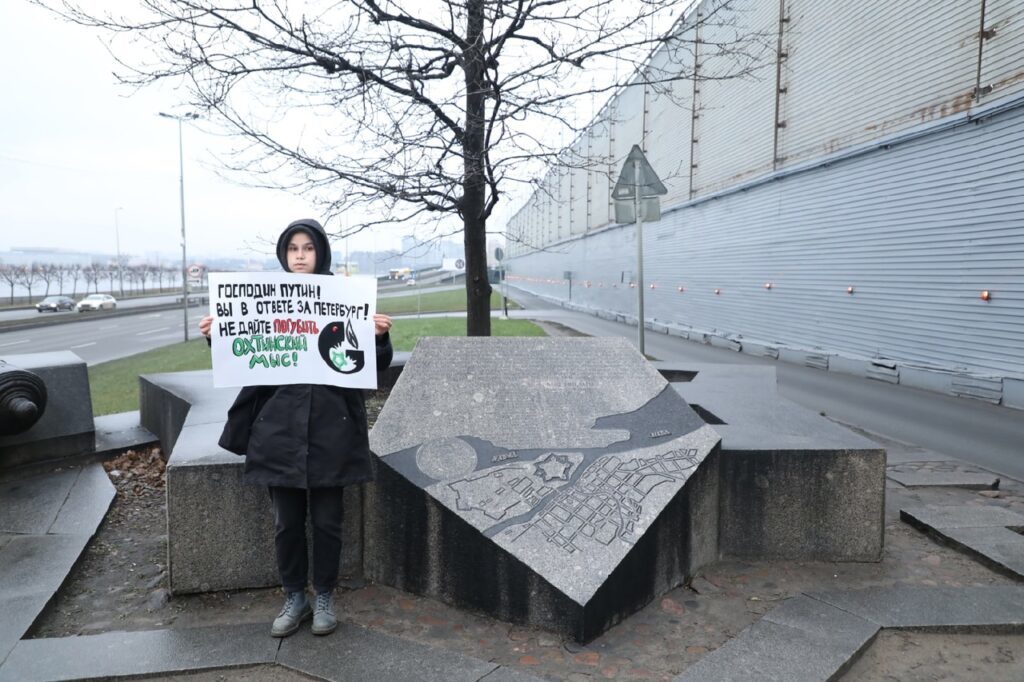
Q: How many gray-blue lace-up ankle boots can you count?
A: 2